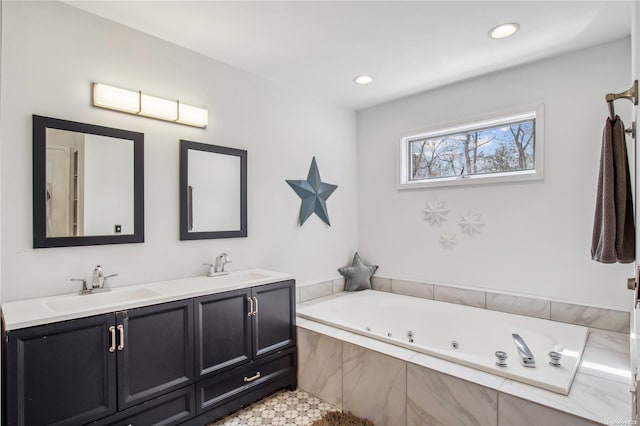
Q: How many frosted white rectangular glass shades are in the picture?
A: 3